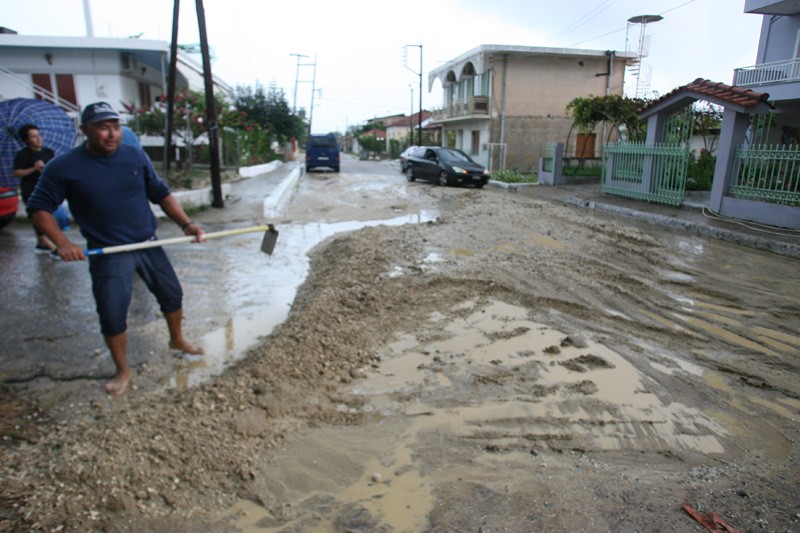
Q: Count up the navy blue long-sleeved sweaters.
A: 1